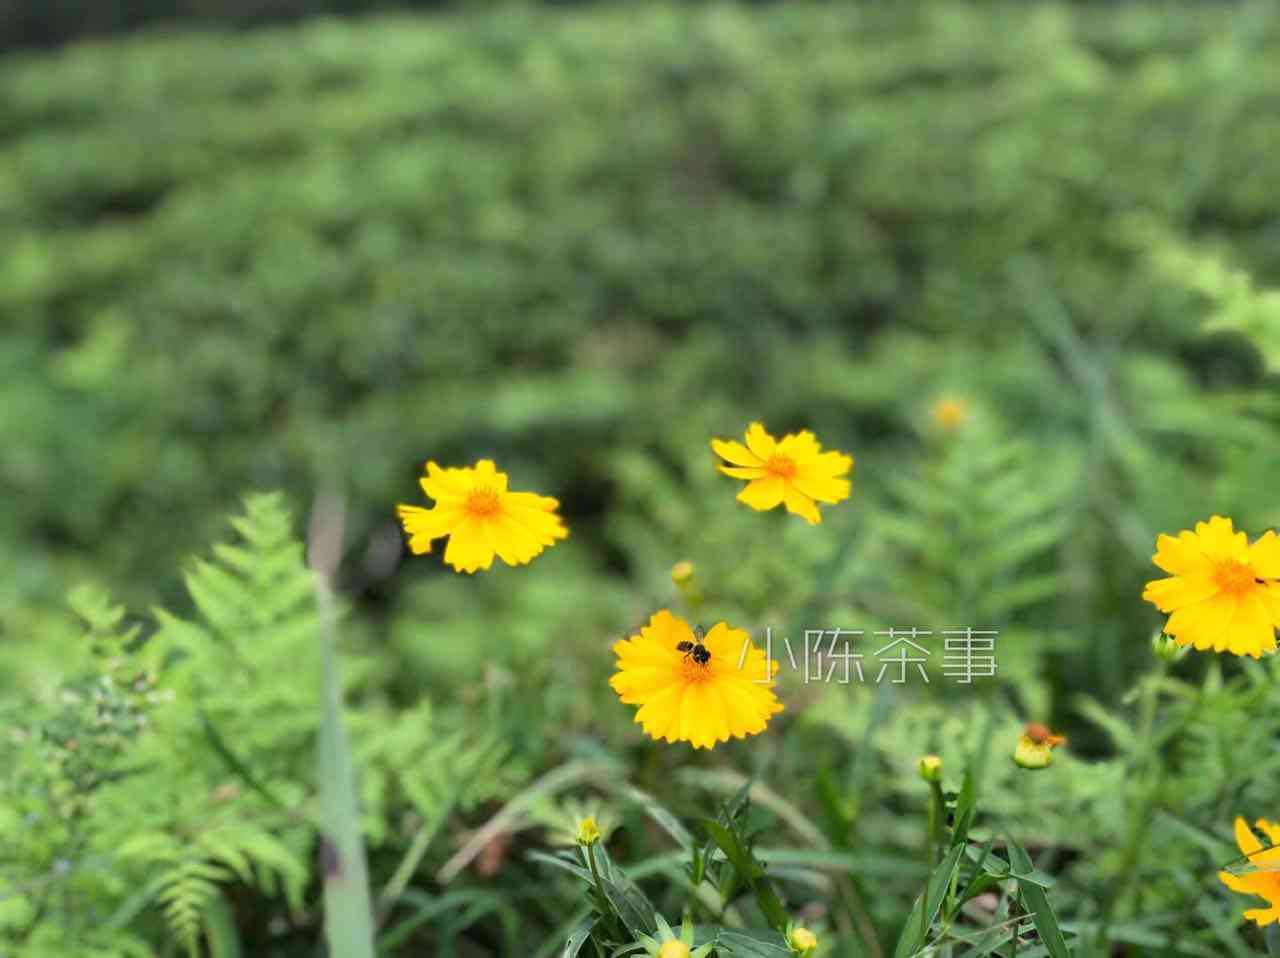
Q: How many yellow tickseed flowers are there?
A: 5